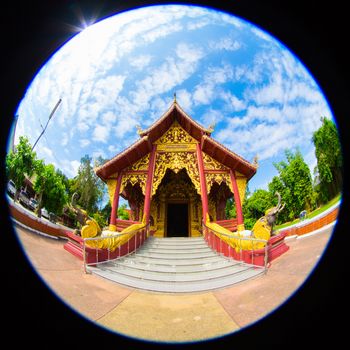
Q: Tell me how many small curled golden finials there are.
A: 4